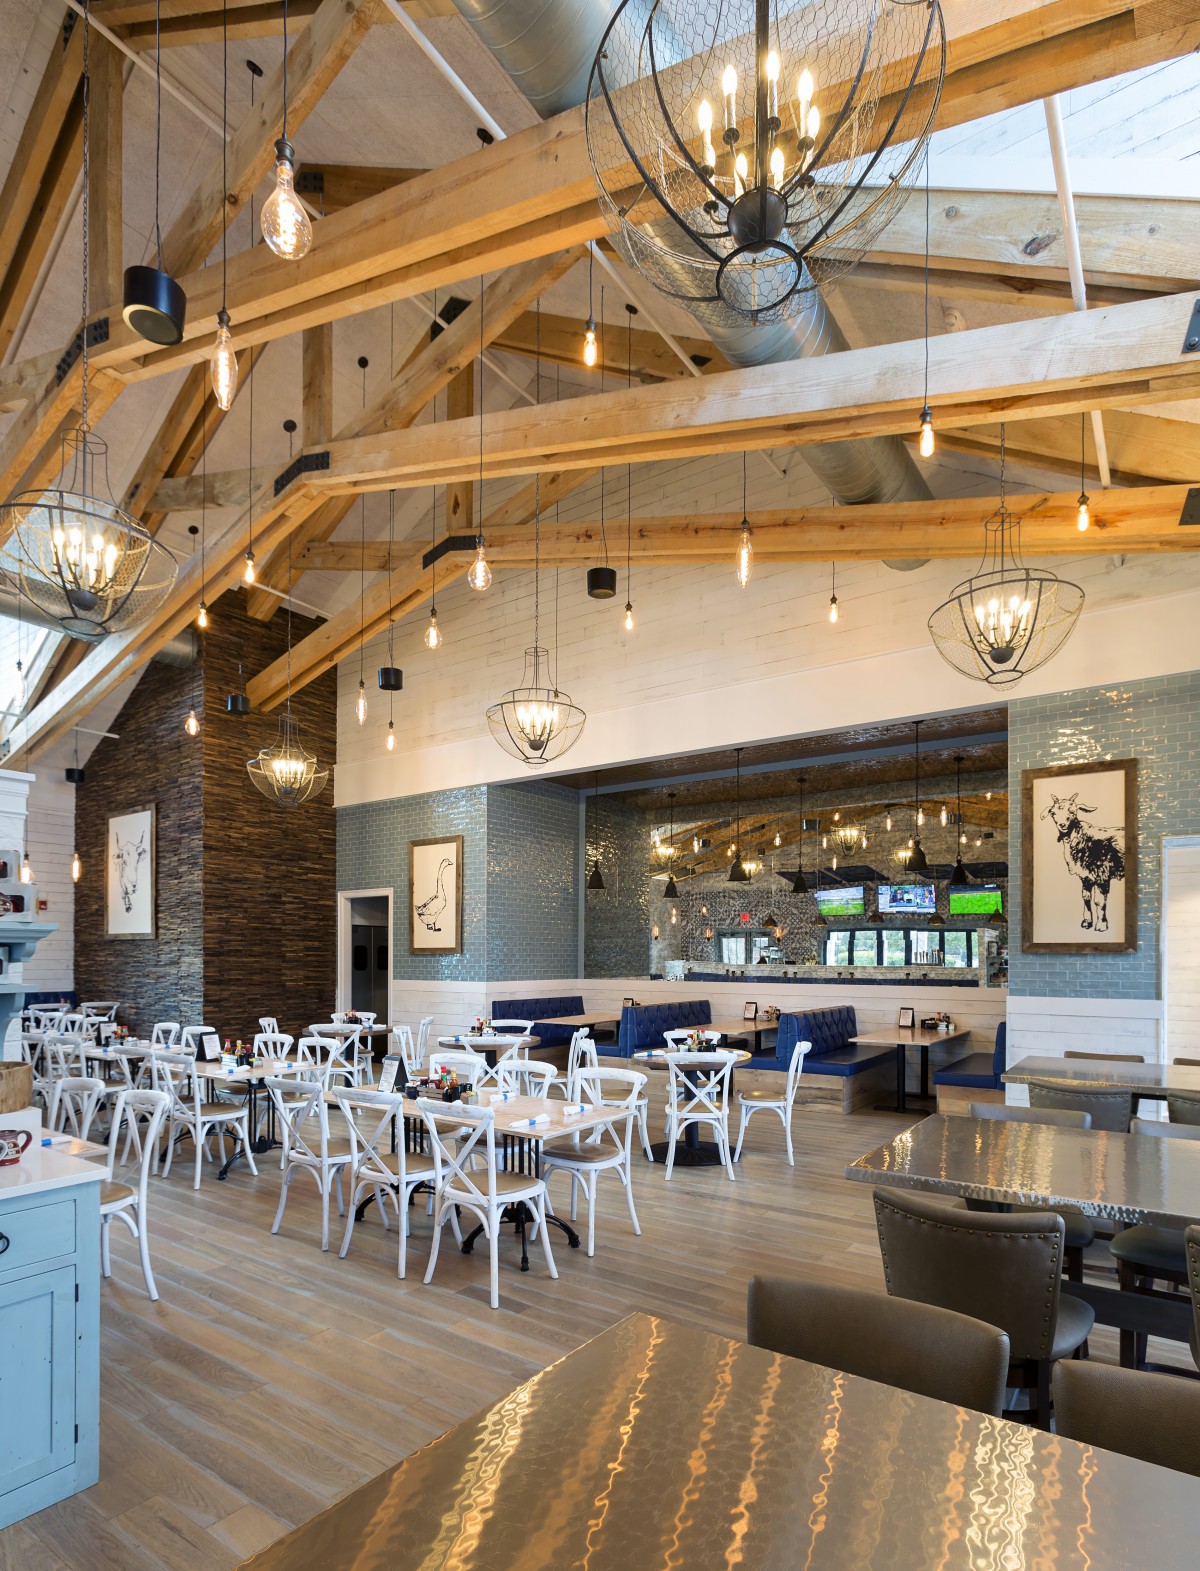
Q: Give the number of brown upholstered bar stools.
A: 10